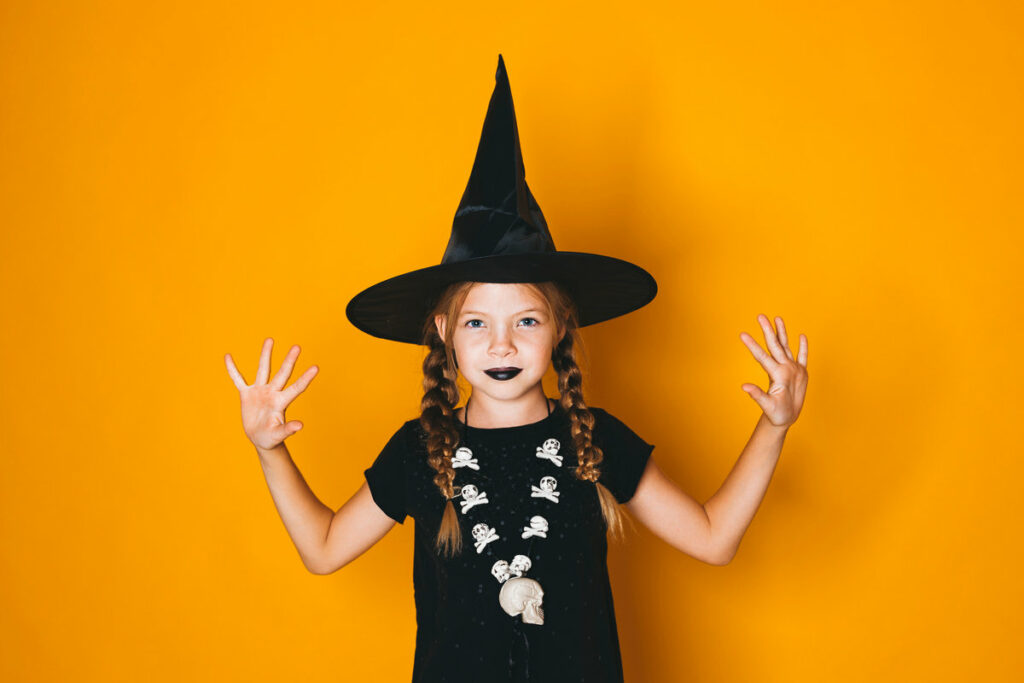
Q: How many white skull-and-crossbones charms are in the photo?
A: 6